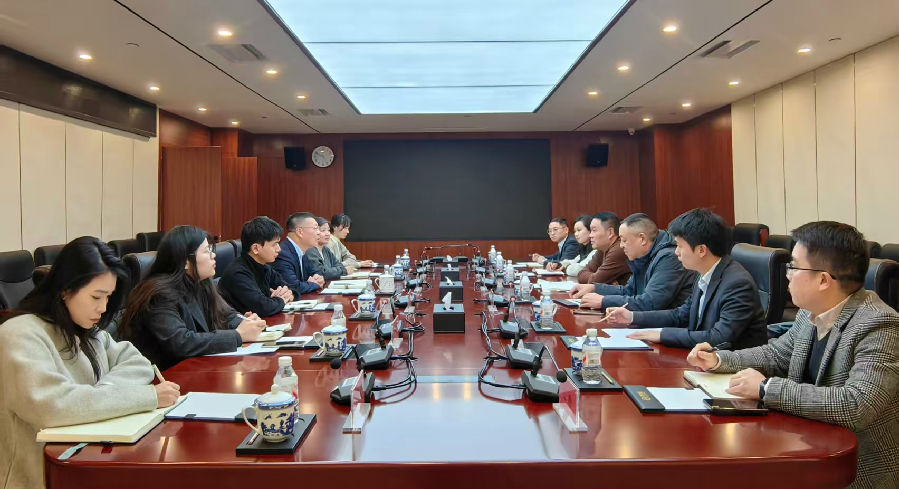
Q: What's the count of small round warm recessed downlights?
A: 14